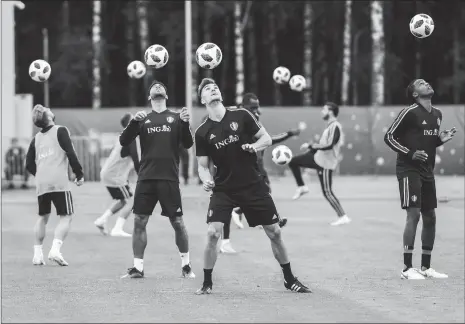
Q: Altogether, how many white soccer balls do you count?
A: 8